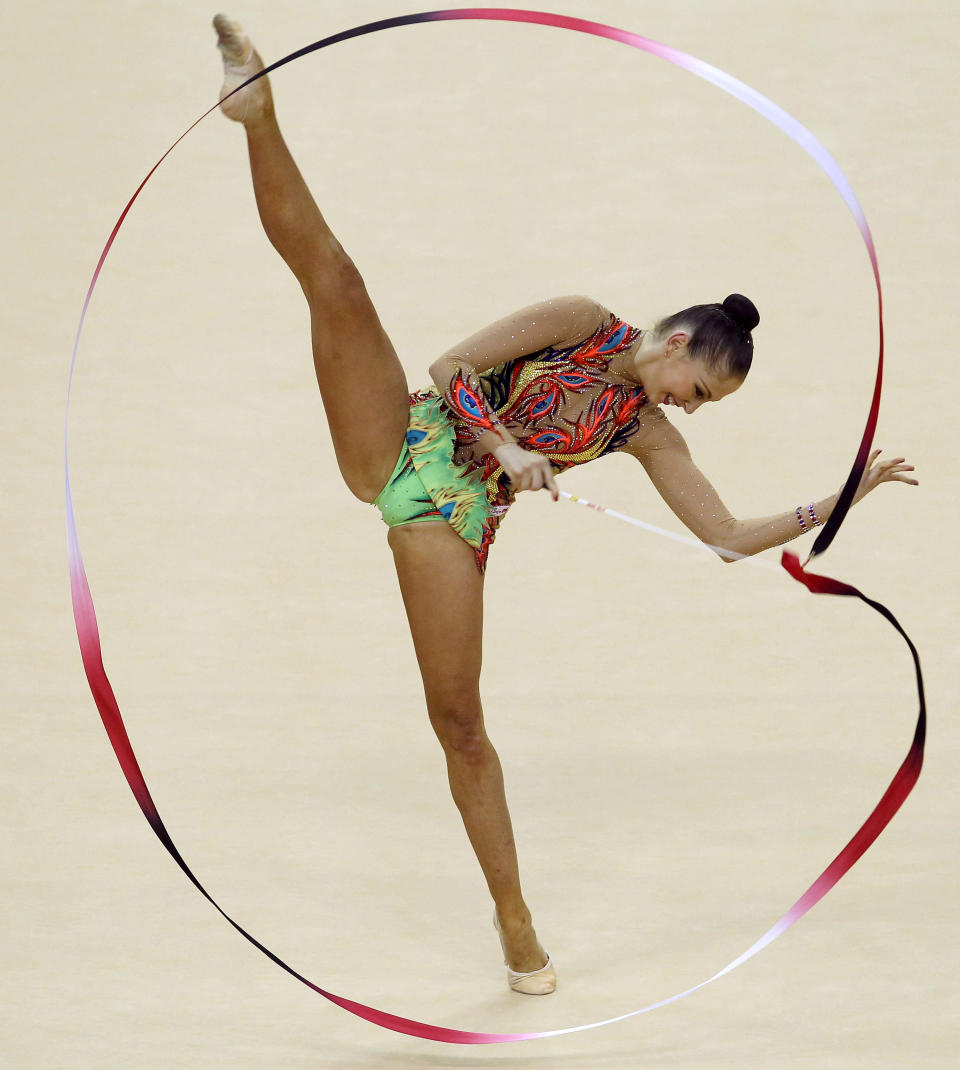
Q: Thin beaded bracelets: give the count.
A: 2